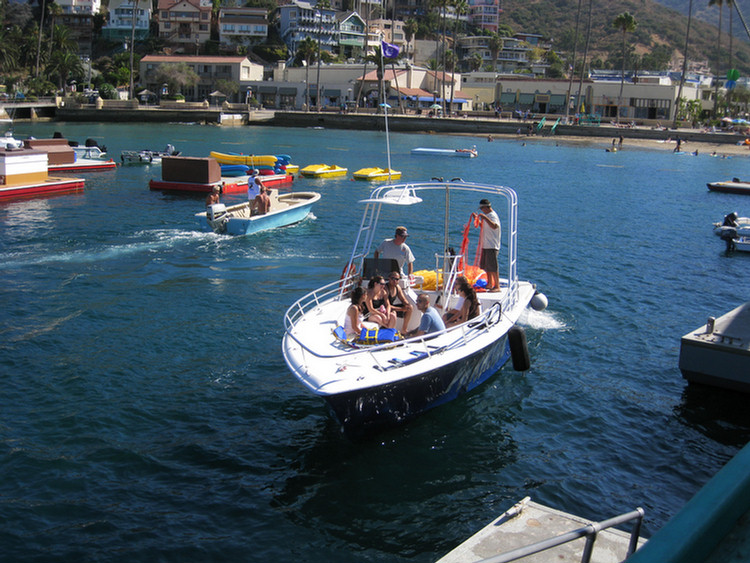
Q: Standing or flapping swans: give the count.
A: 0